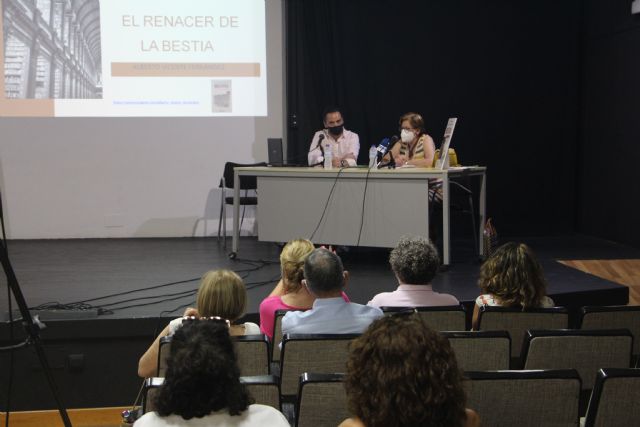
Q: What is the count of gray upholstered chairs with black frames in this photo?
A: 12